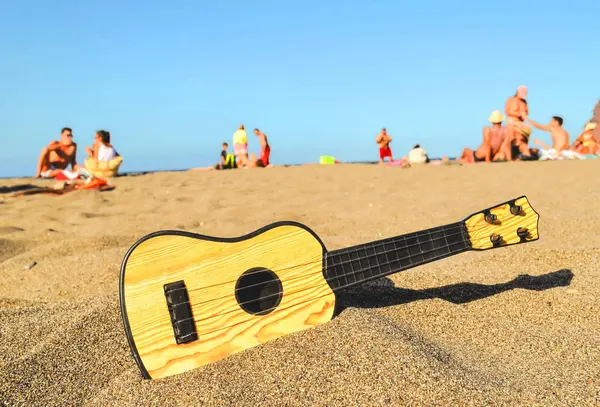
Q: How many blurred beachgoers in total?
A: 11